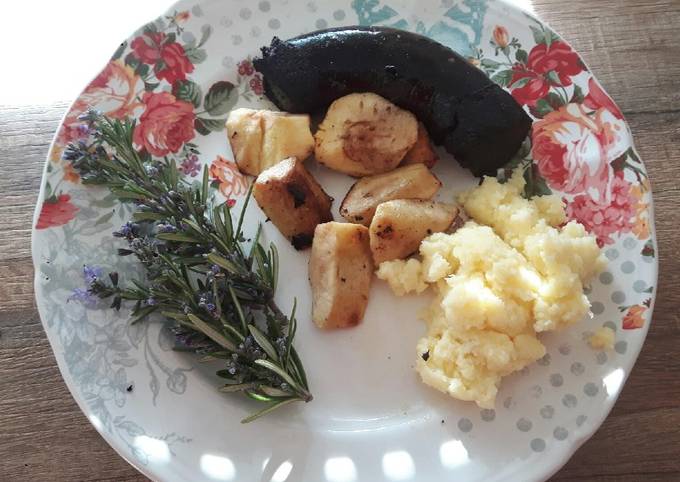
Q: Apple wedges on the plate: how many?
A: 7